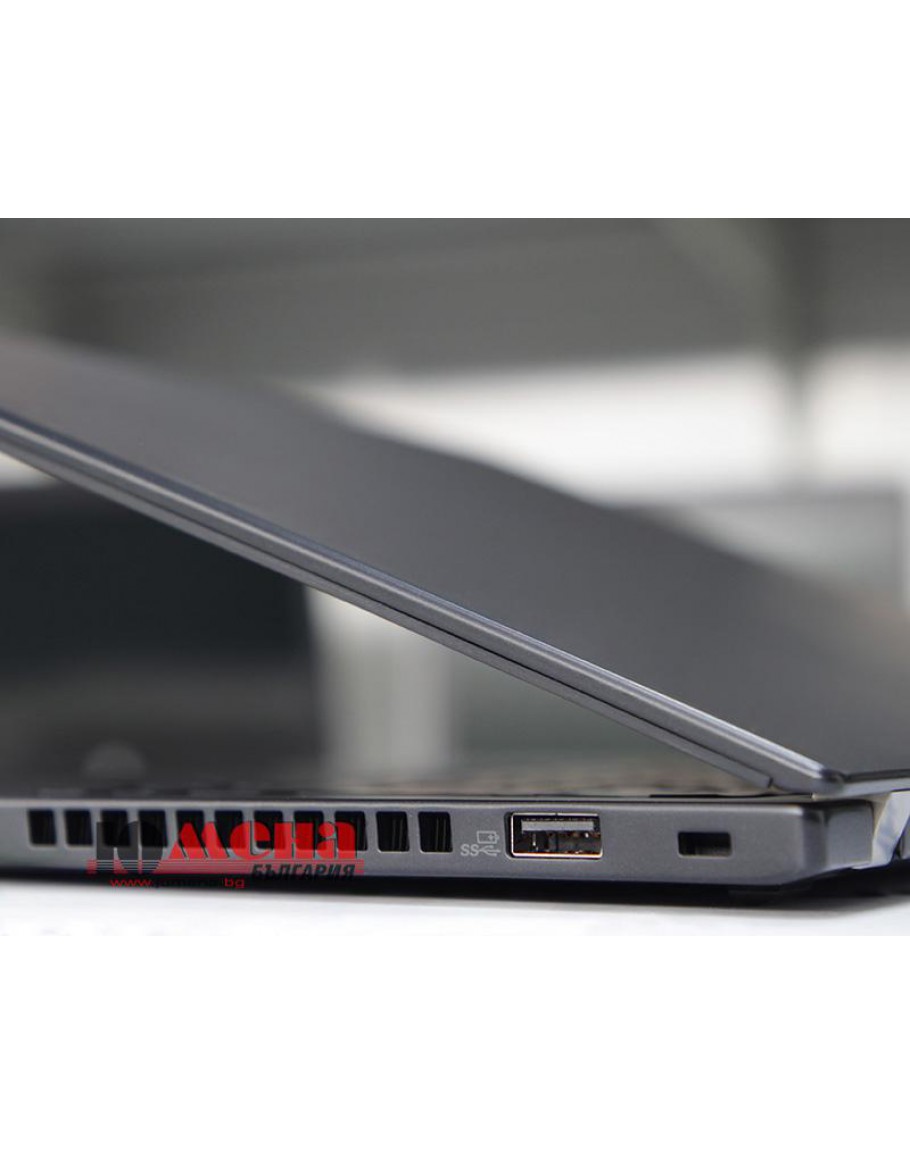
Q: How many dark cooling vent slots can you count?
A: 11